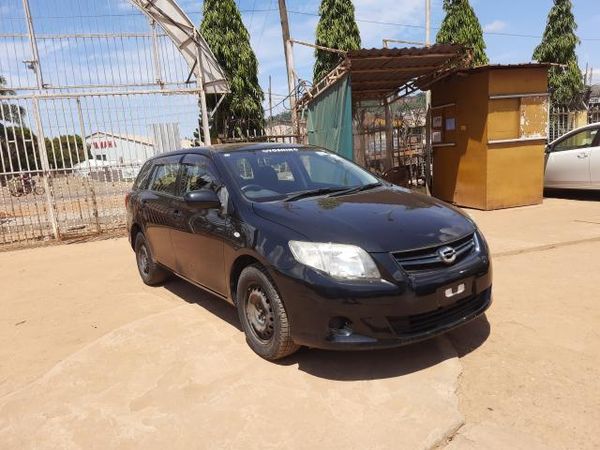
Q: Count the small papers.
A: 3